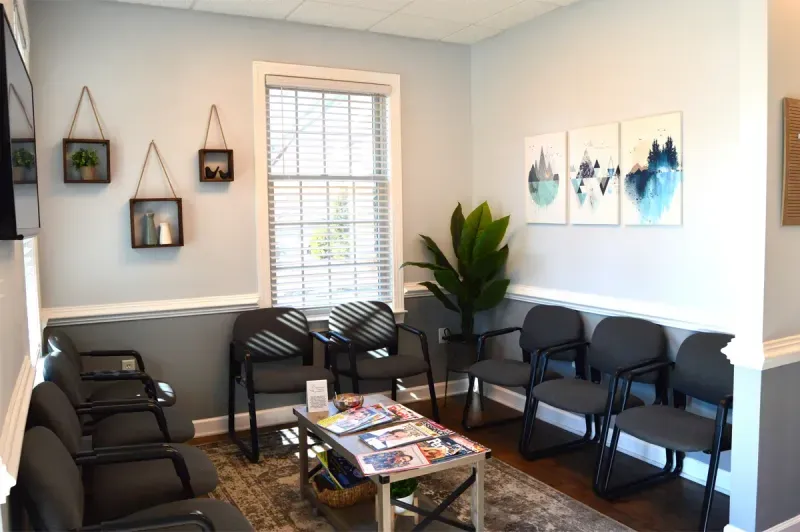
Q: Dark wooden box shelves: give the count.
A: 3